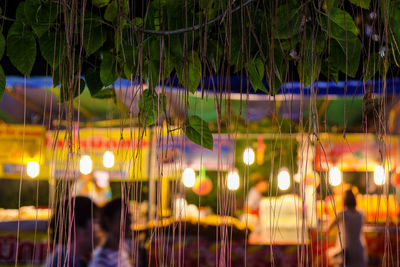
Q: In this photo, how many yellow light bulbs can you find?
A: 9